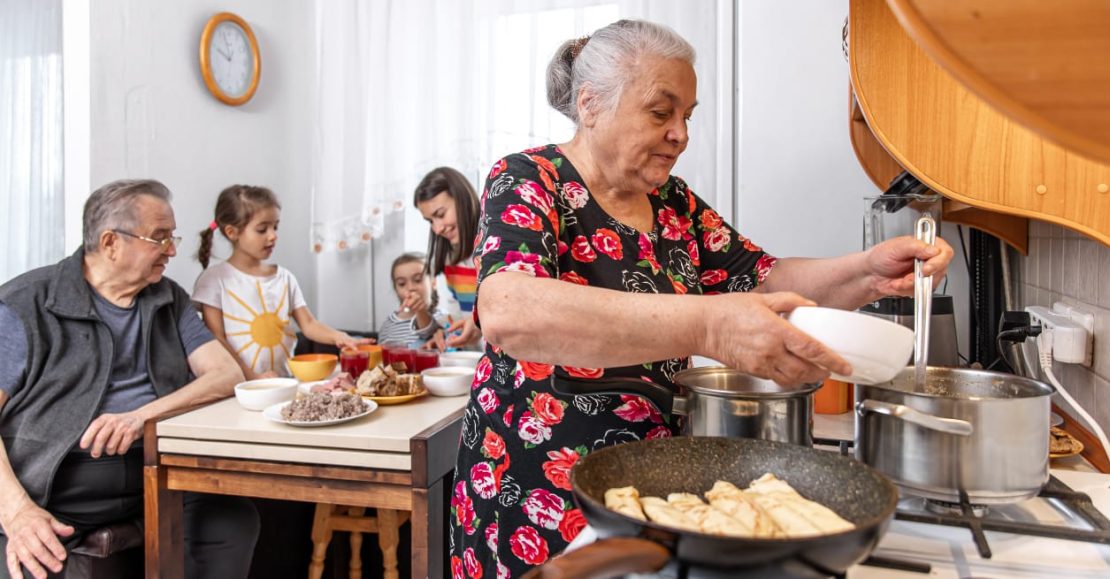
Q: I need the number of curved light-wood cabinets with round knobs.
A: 1